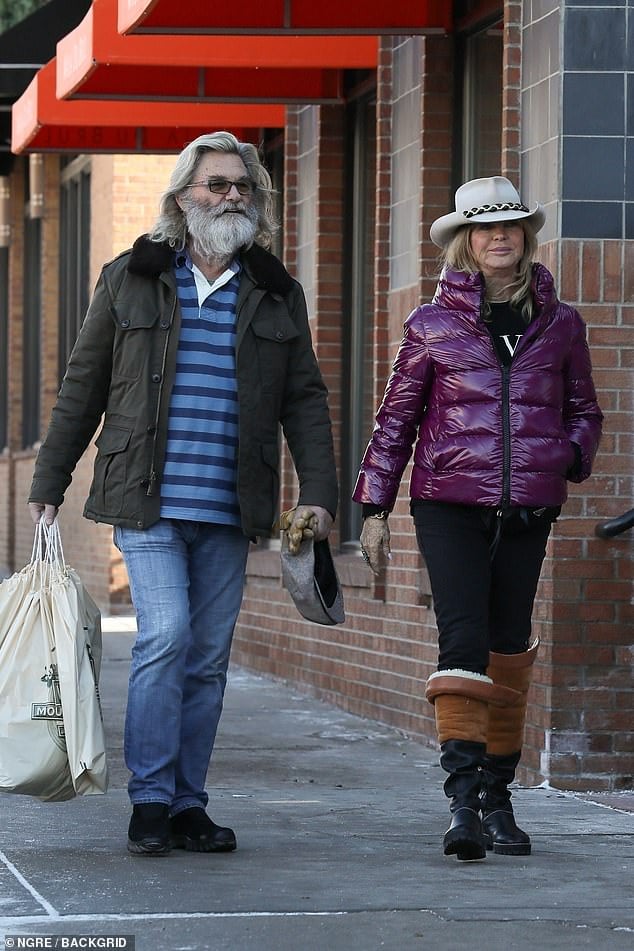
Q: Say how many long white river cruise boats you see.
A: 0